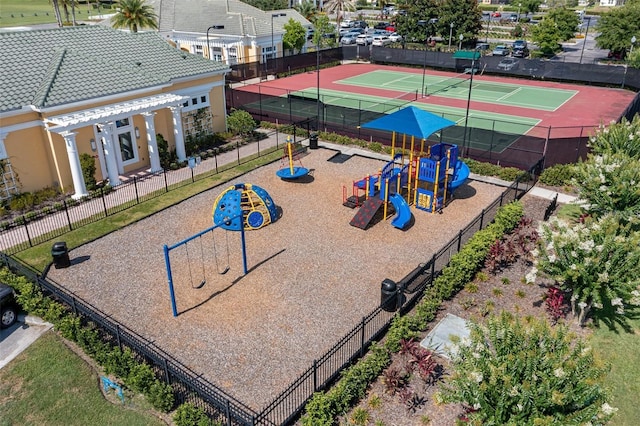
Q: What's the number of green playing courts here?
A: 2